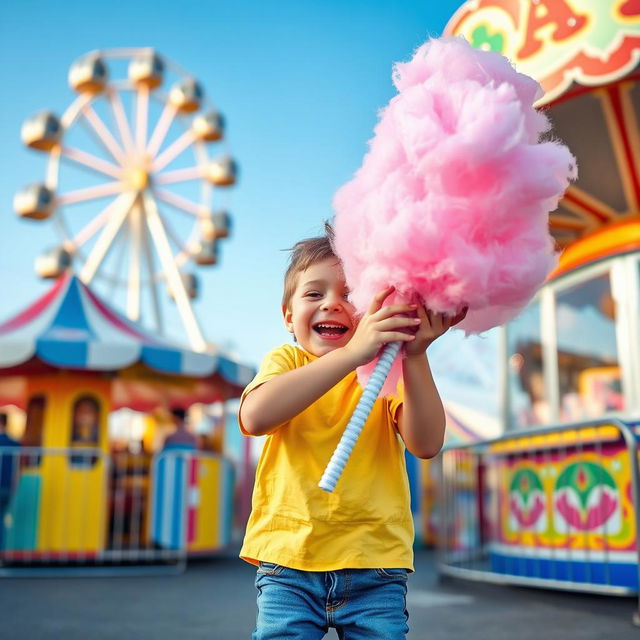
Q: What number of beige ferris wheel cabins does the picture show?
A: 11